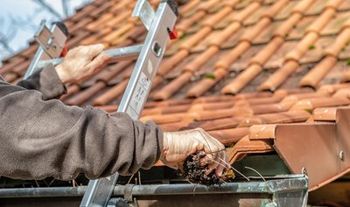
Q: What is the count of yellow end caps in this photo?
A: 0